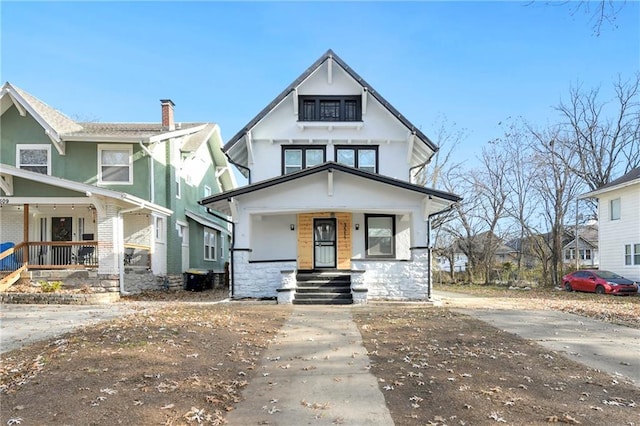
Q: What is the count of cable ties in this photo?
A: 0